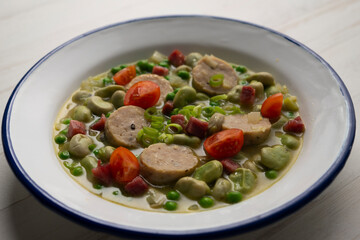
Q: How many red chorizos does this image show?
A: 12